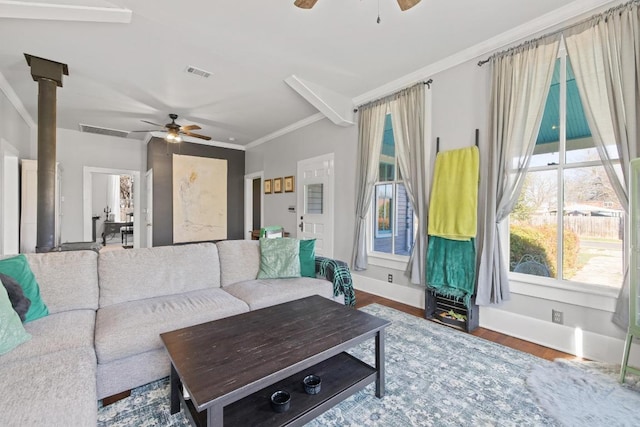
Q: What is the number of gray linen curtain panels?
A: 4